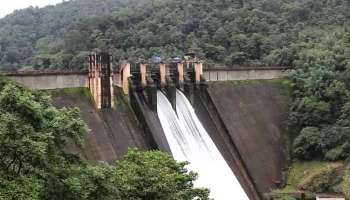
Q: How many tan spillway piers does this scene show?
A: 5